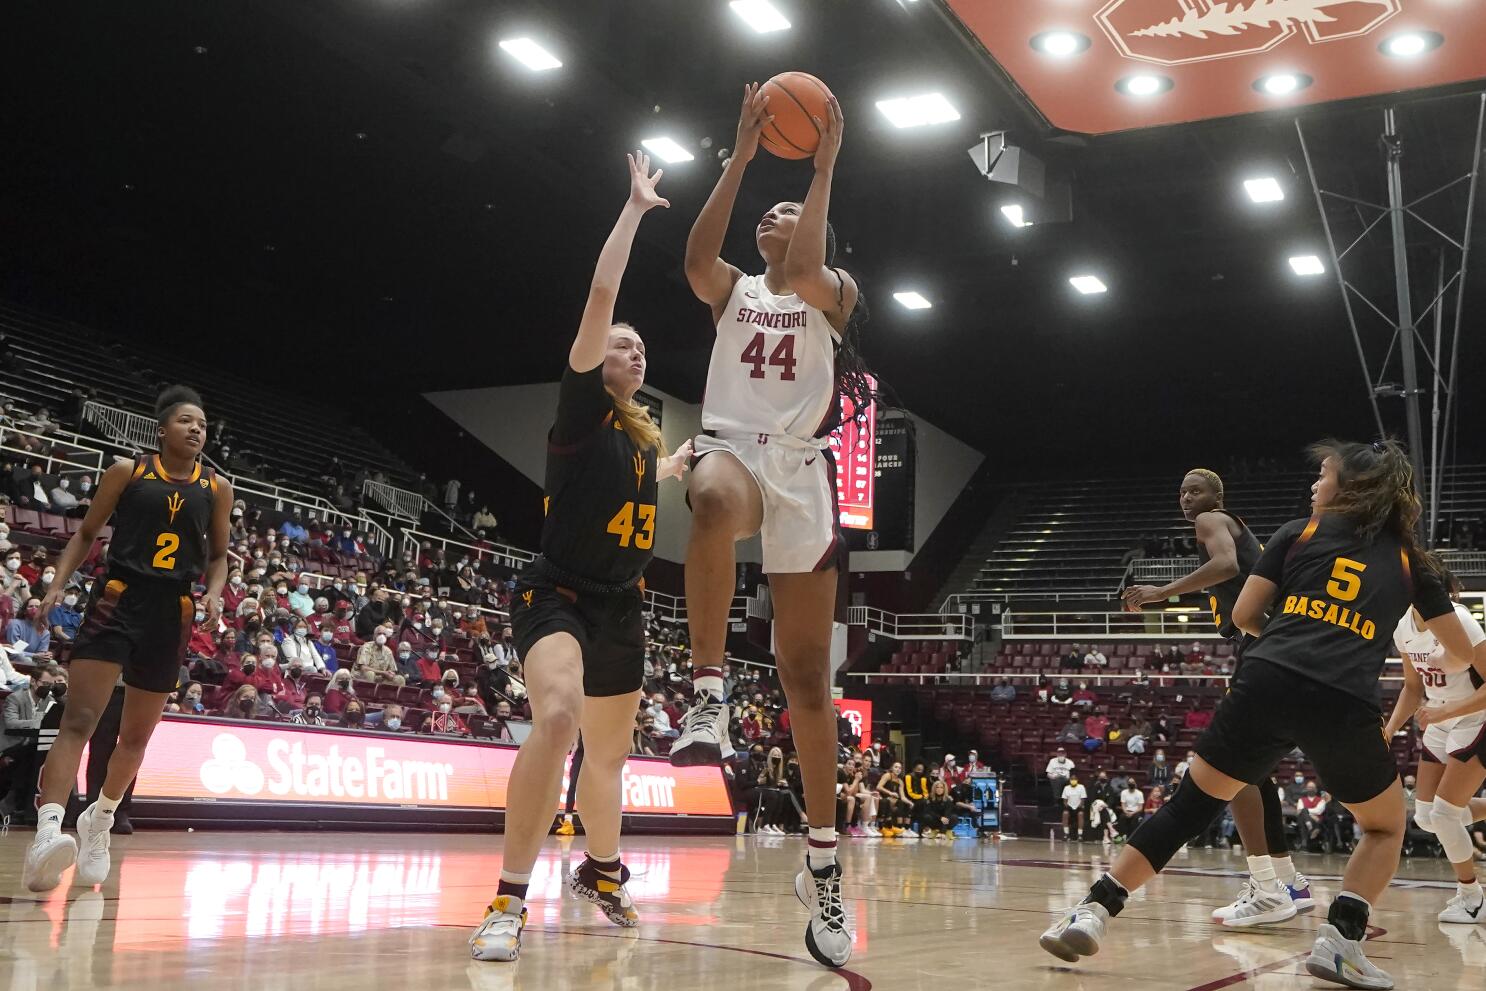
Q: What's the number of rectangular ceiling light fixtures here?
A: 9